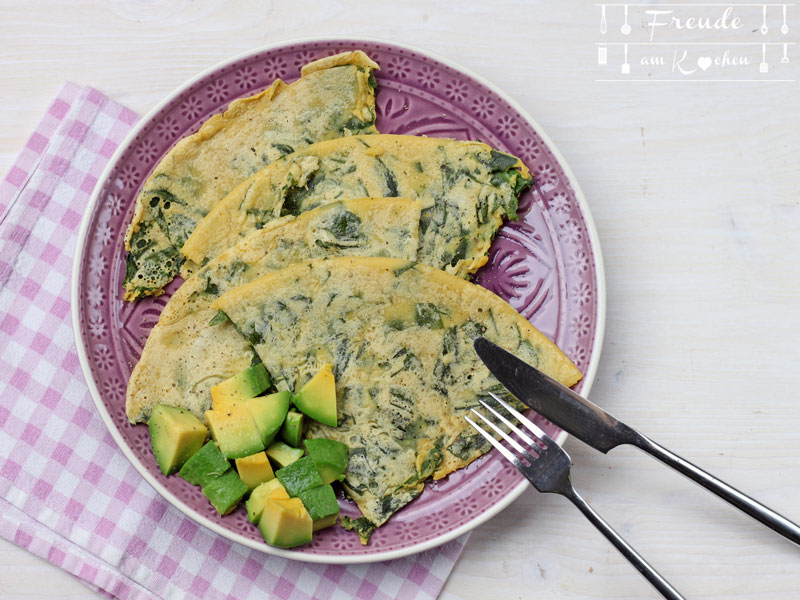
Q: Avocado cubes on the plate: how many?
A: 15